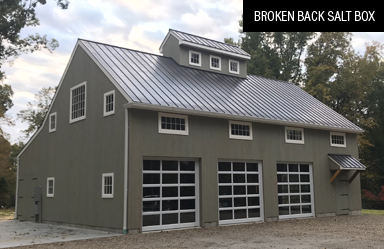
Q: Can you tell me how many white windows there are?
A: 12